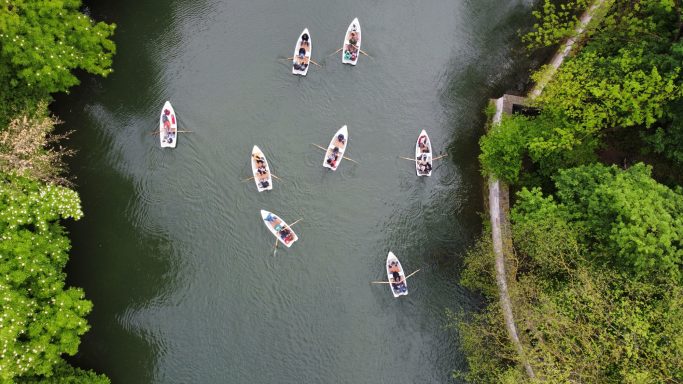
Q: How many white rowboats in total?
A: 8